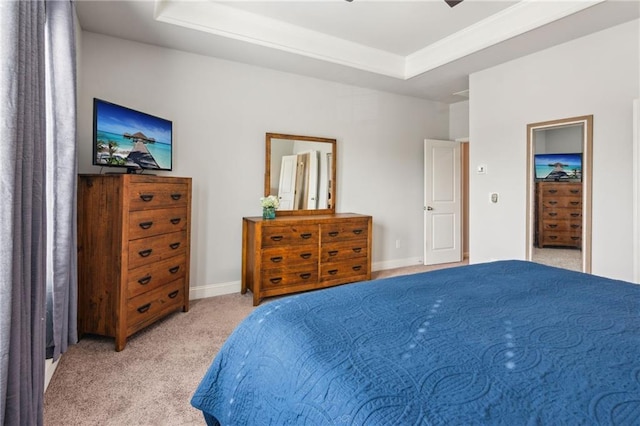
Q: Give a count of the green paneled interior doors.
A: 0